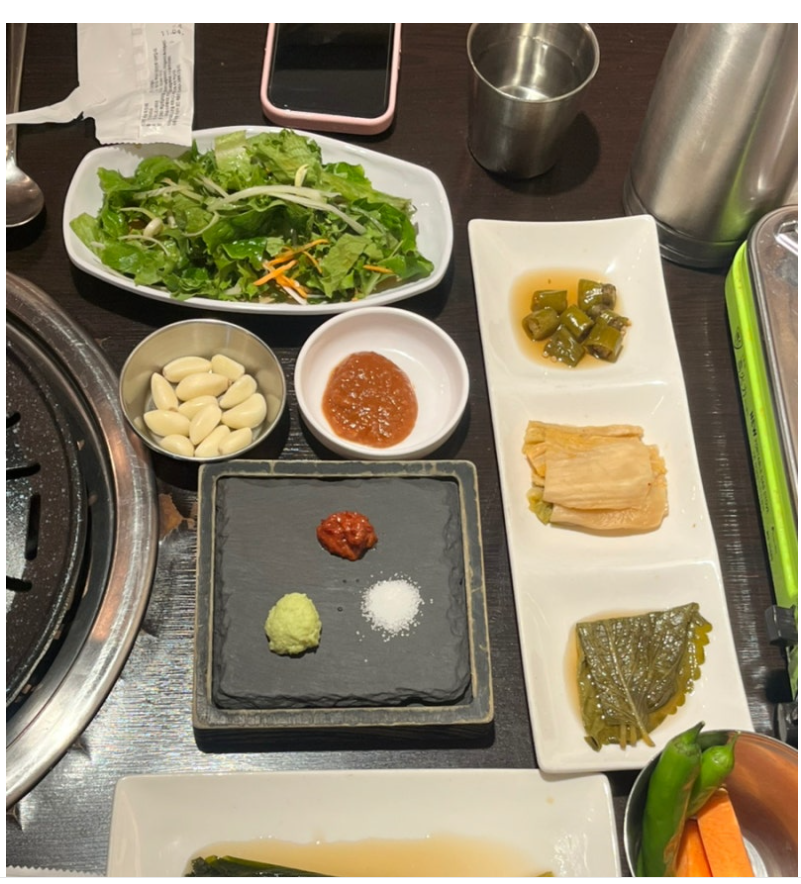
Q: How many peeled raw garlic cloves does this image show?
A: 12